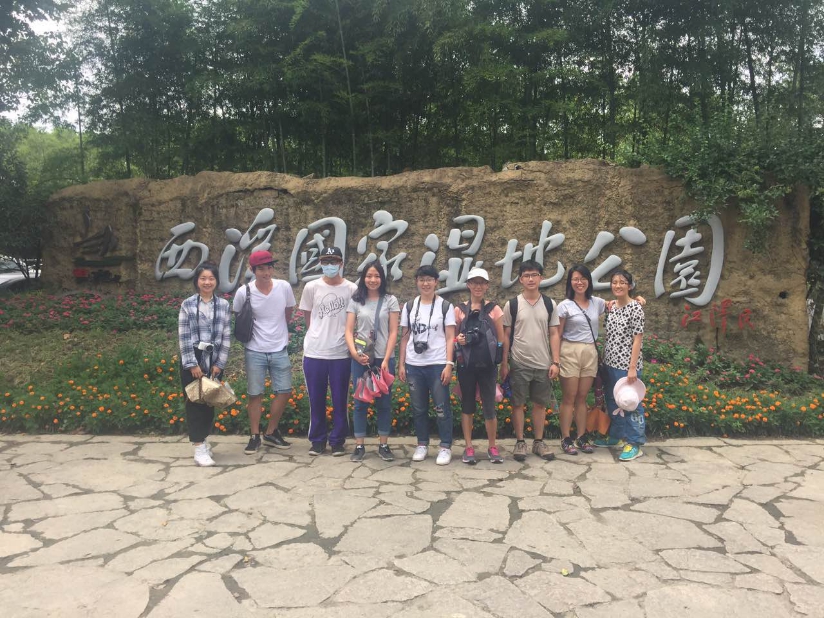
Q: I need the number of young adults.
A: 9